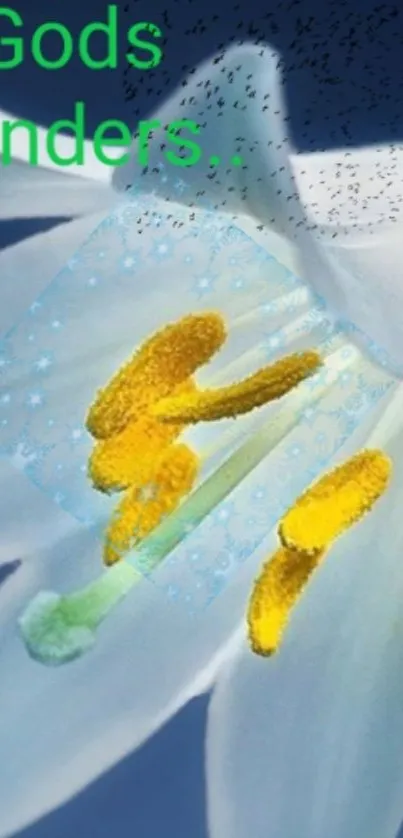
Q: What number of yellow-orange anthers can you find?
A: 6